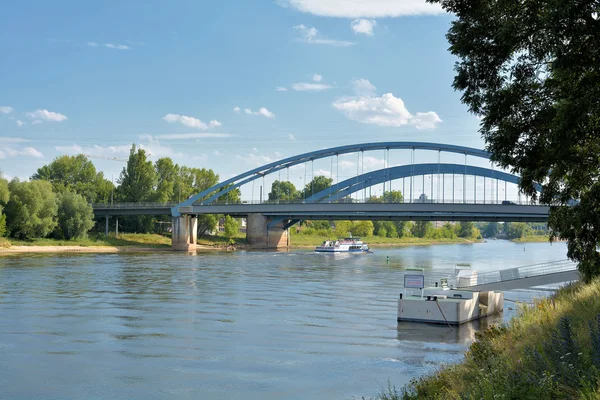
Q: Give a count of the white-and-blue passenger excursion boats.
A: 1